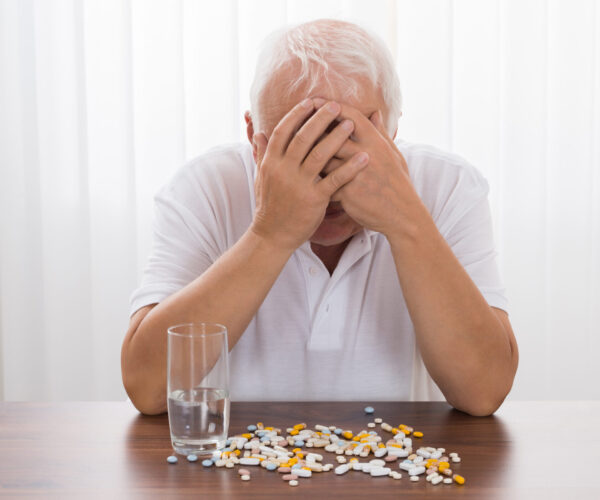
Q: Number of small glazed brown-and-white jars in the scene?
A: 0